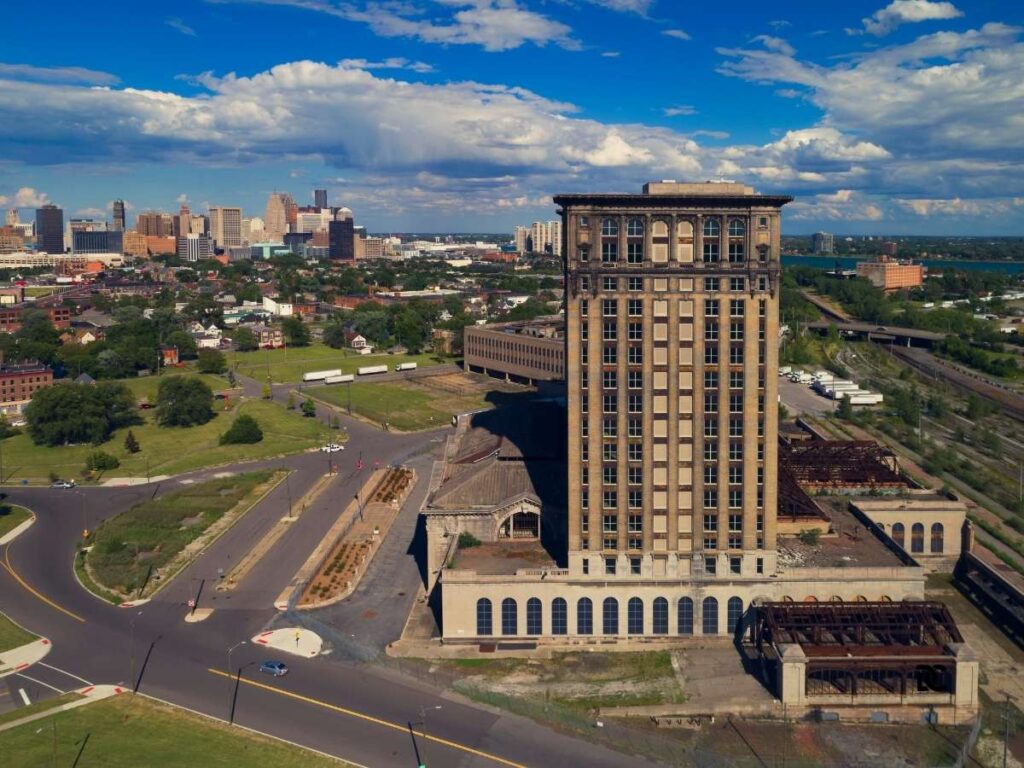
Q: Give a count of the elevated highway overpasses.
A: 1